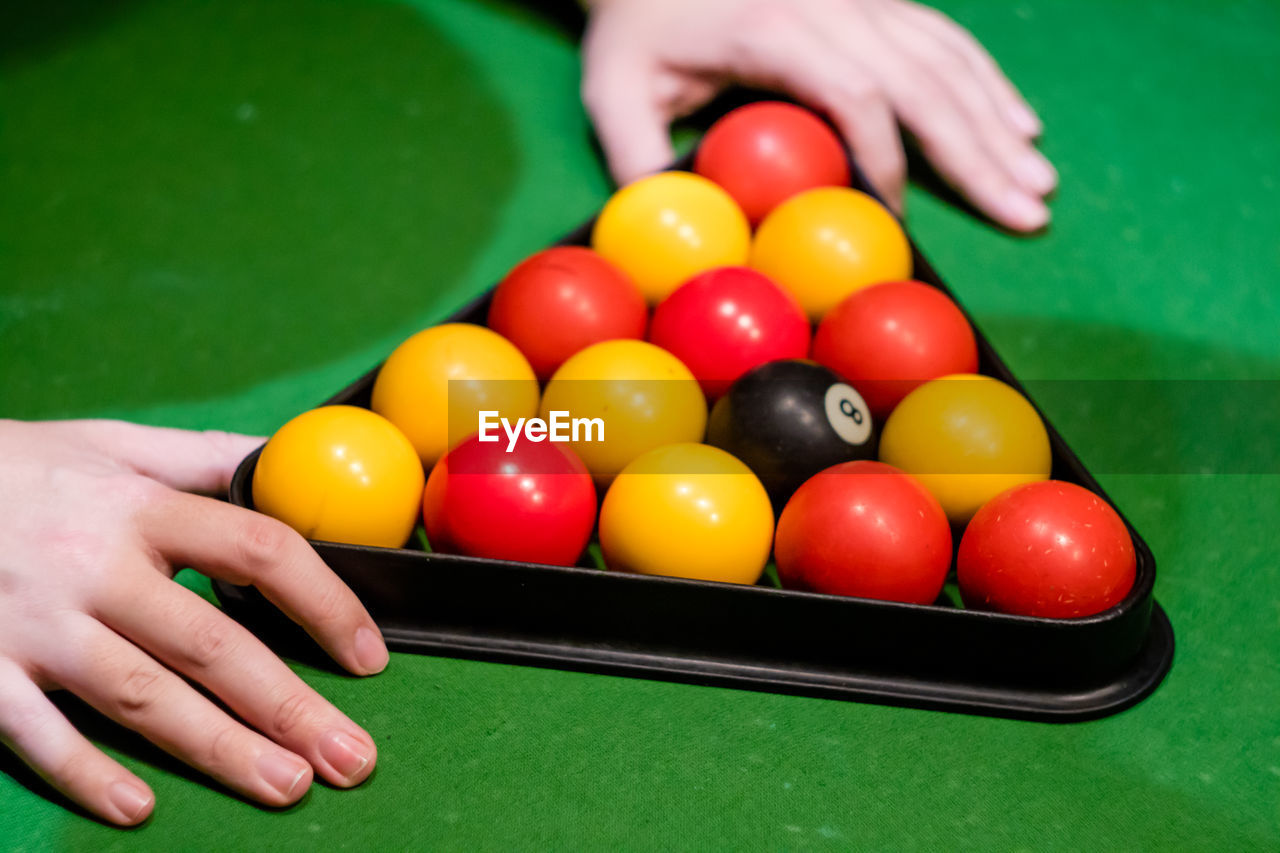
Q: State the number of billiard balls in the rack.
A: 15